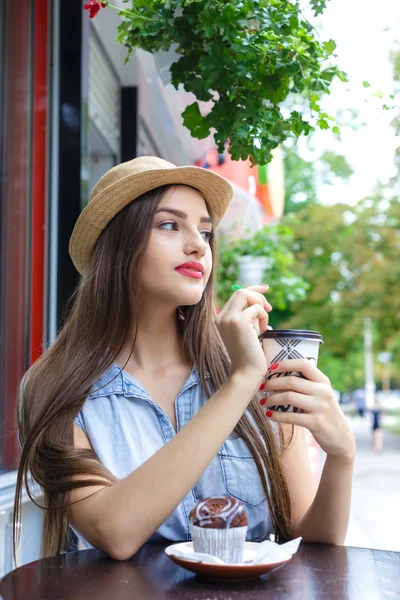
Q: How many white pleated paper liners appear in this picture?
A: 1